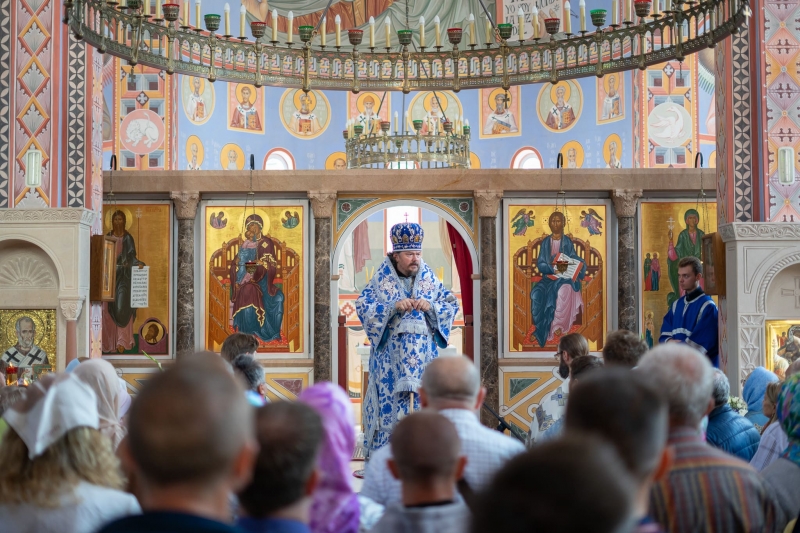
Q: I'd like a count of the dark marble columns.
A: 4